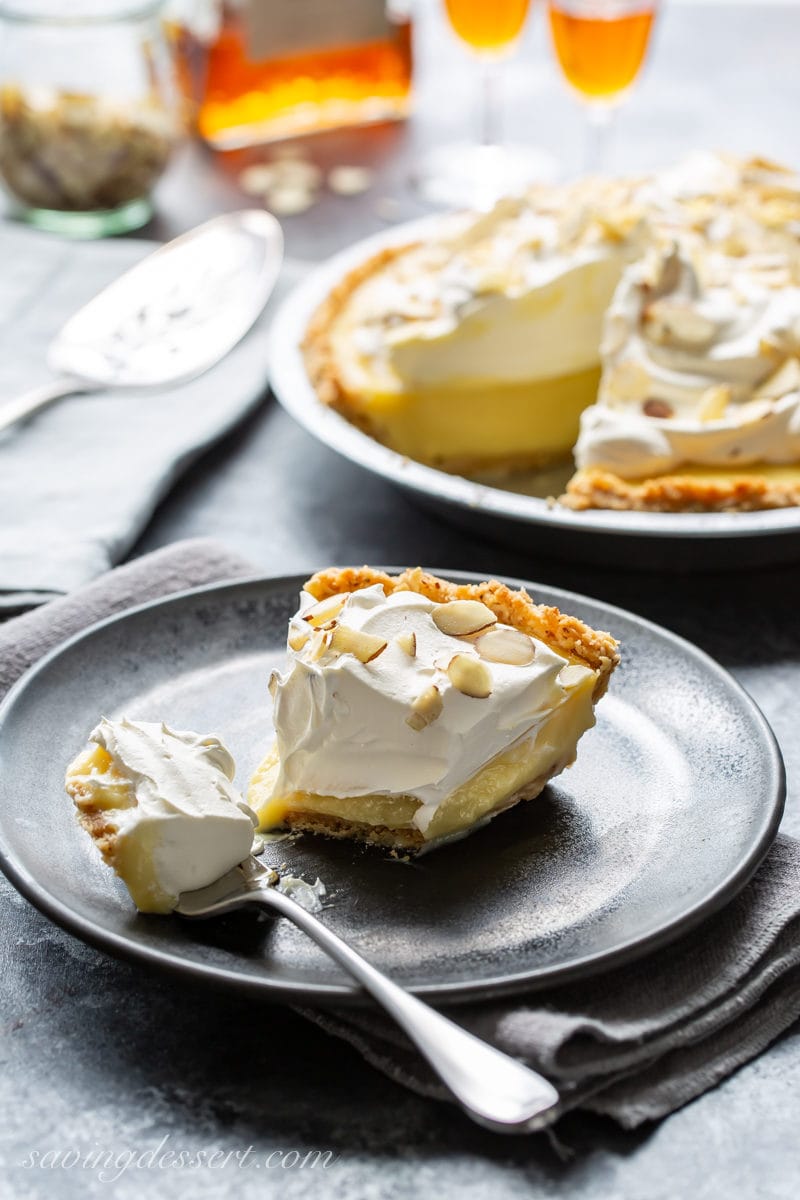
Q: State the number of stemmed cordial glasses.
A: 2